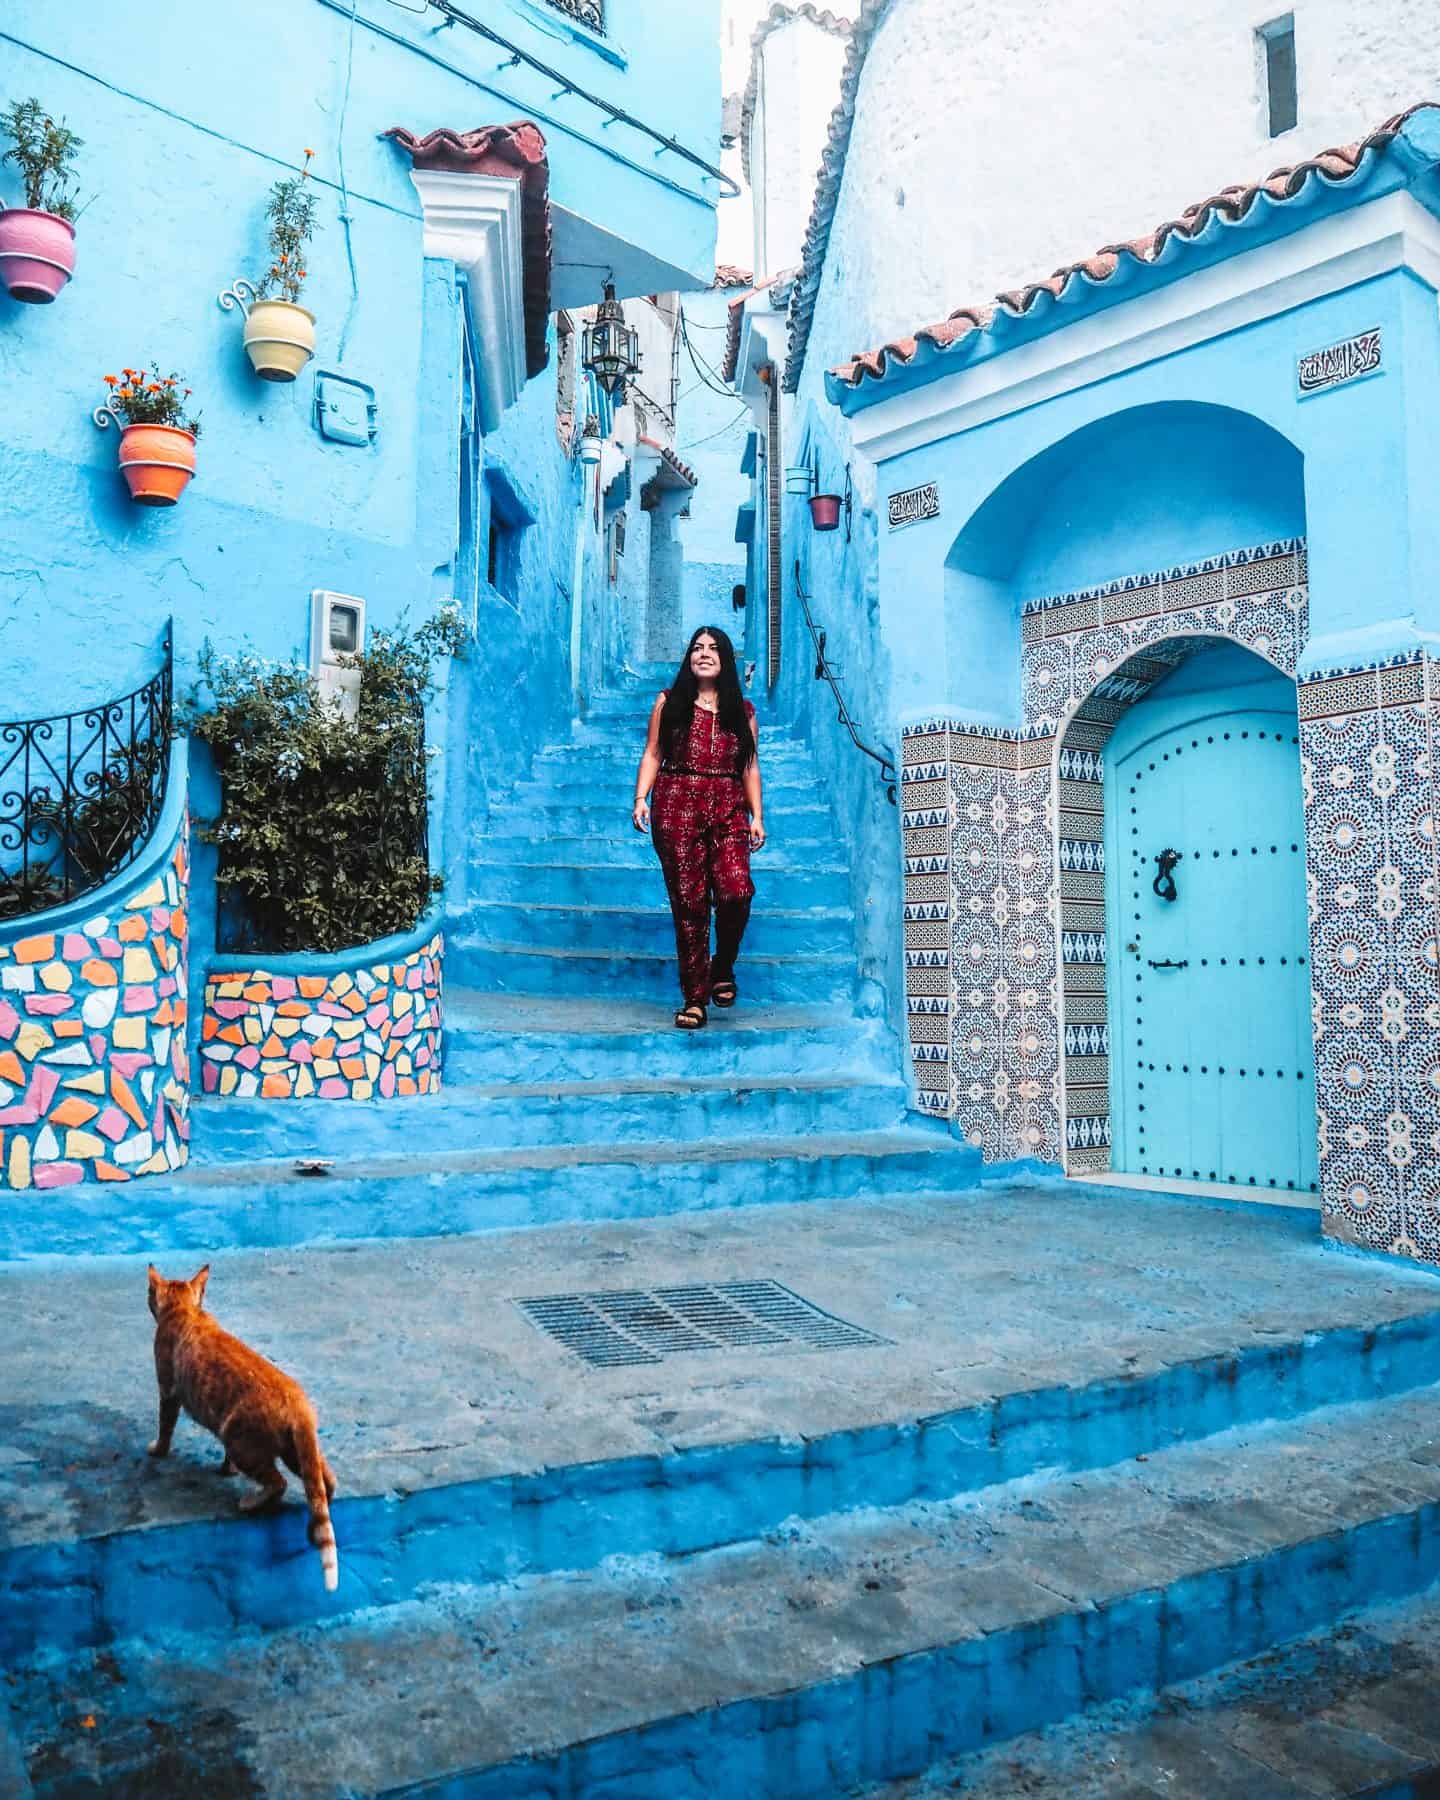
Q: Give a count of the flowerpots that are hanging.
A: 6